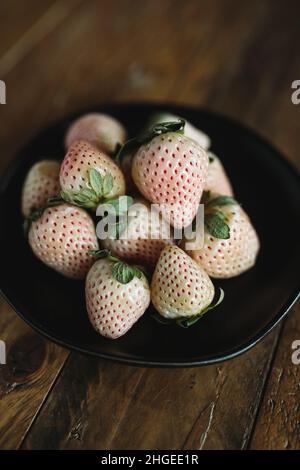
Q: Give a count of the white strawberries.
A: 11